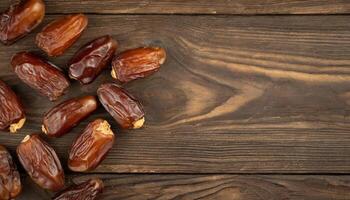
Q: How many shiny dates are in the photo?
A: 12